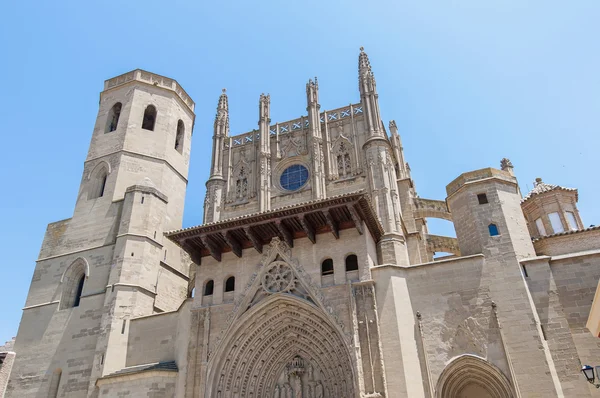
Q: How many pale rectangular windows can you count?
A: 3